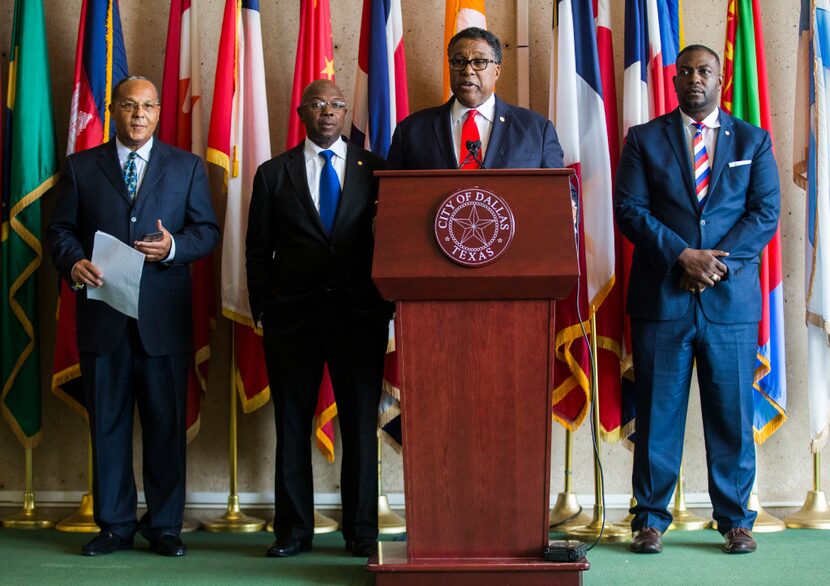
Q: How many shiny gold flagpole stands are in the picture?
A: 12